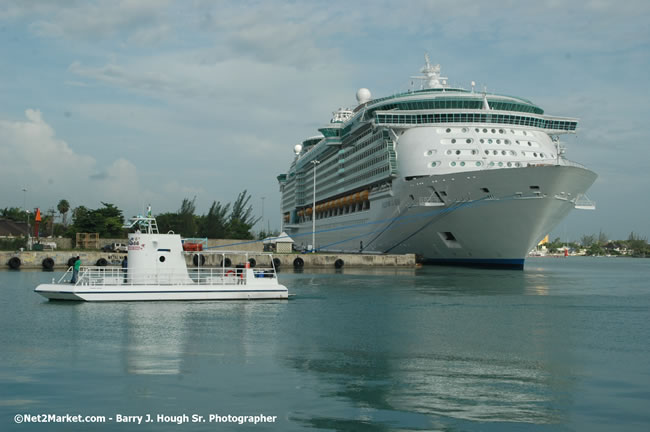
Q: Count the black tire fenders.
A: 10